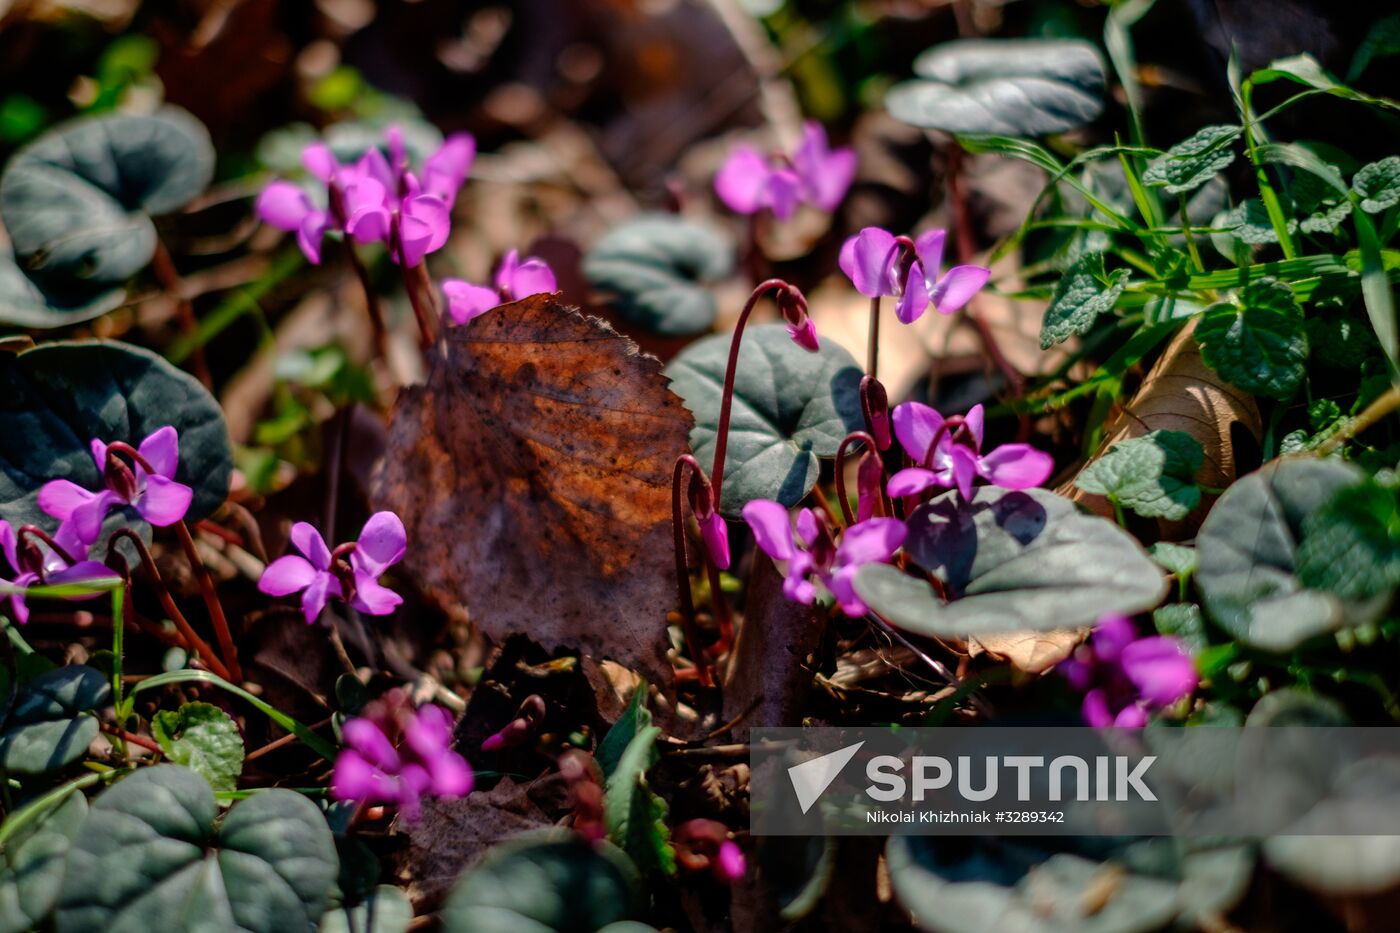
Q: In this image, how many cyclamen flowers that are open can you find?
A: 13